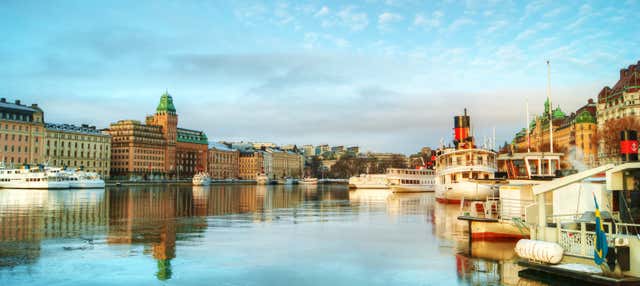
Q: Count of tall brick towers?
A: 1